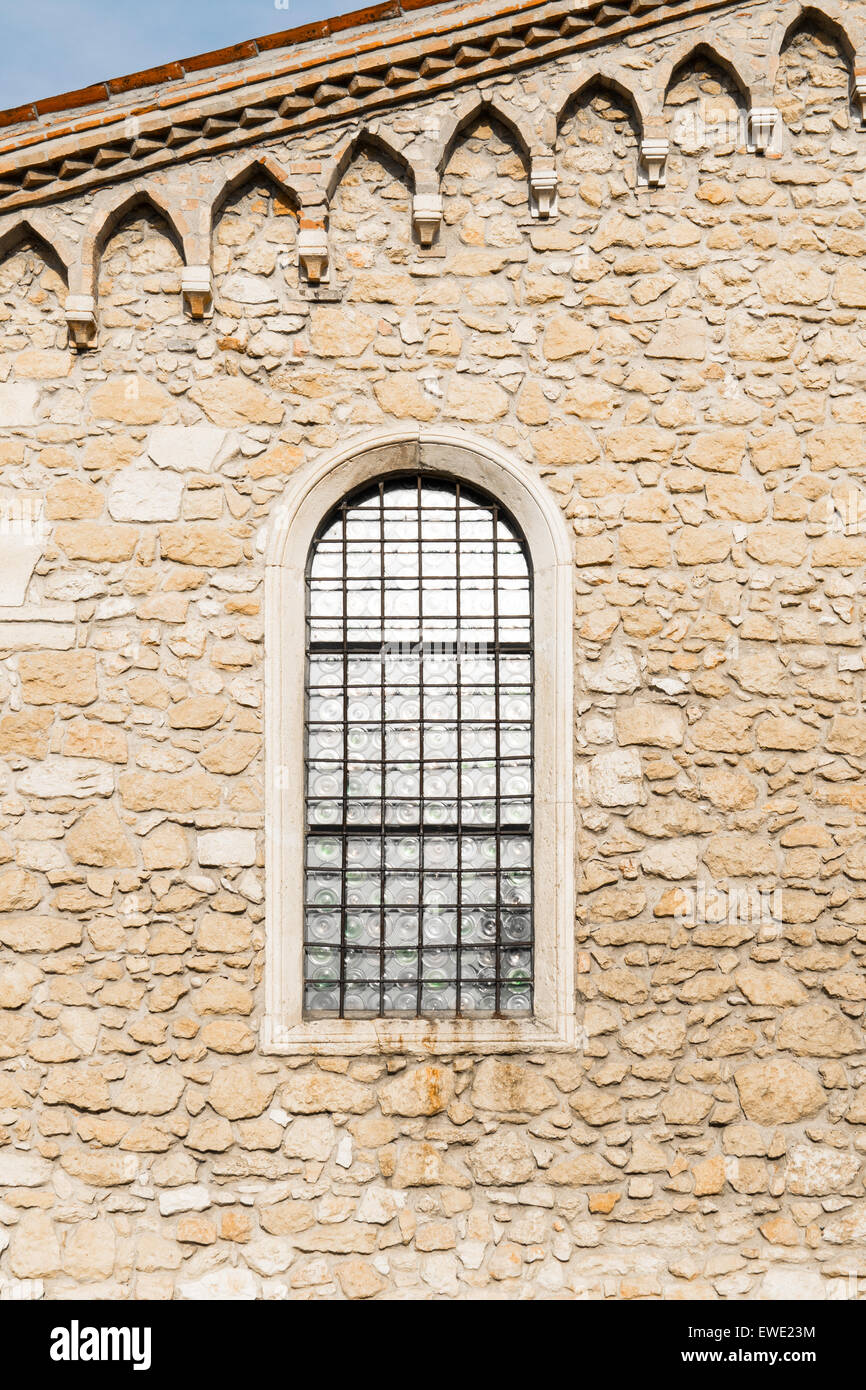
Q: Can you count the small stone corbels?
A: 8